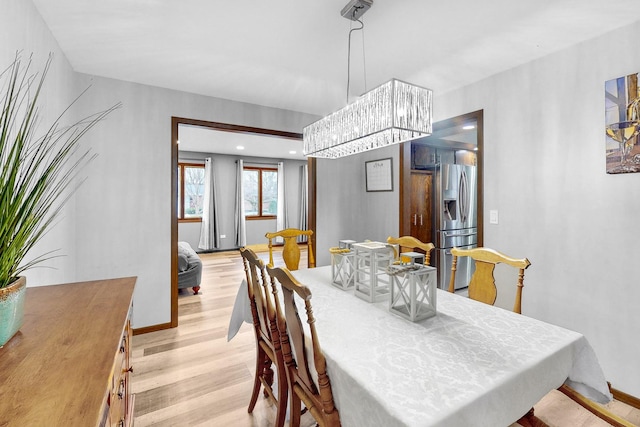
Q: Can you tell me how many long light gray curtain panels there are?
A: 4